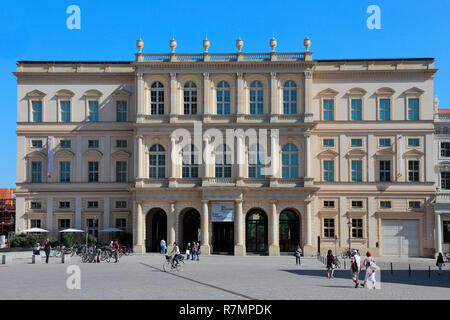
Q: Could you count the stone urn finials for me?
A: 6